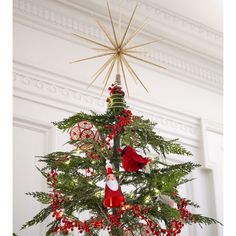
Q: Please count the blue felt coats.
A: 0